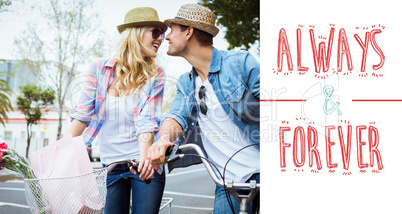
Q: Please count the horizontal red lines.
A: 2